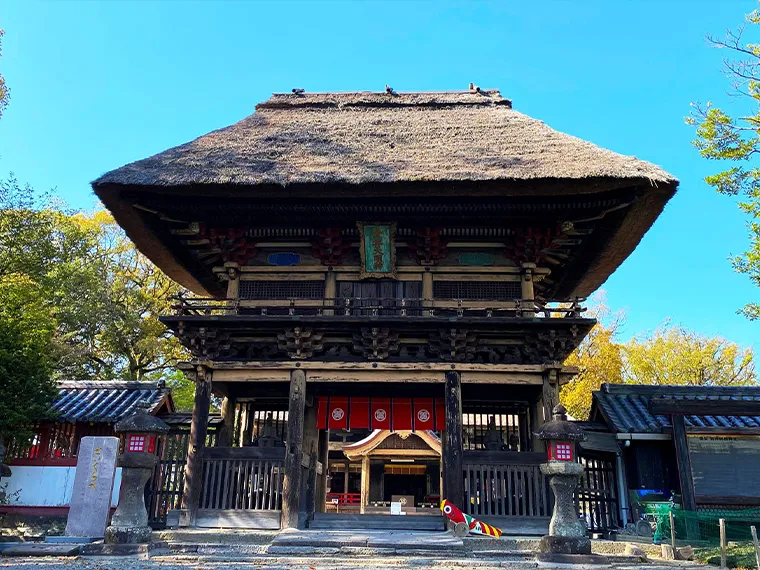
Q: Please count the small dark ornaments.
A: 3